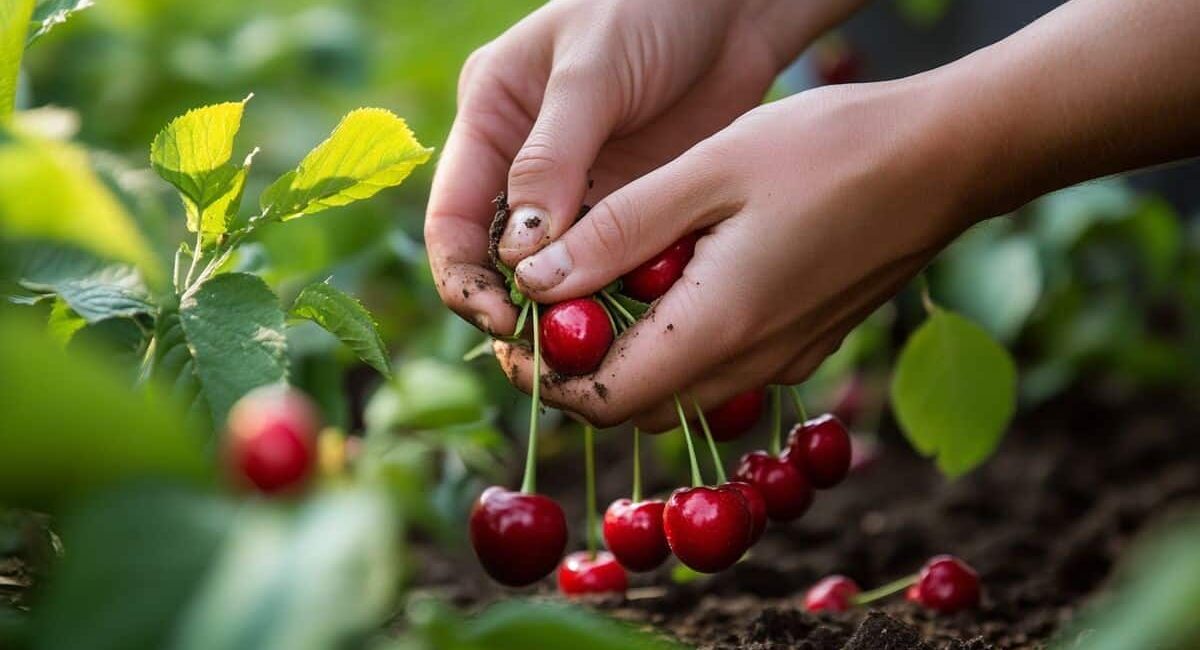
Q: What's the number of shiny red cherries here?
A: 13